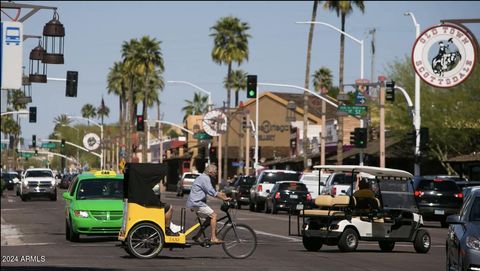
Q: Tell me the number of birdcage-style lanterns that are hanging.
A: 3